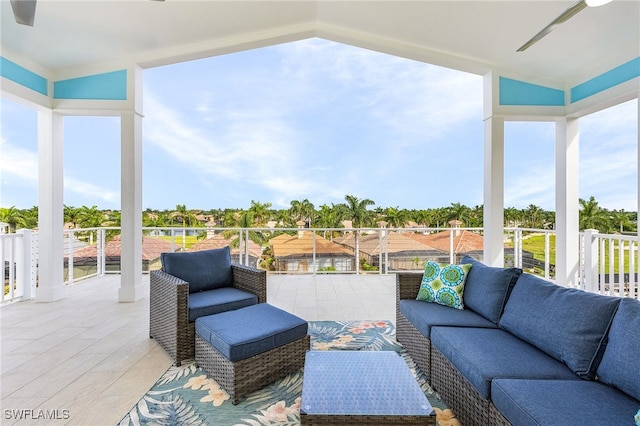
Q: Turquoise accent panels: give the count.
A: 4